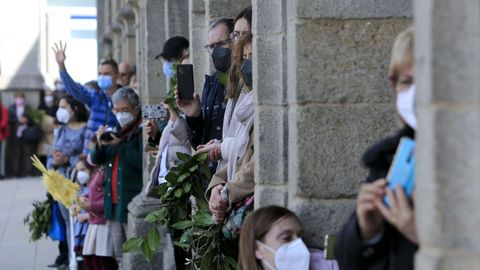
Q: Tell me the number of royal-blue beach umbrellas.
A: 0